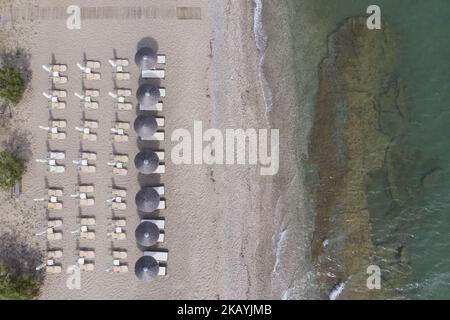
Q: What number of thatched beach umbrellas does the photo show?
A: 7